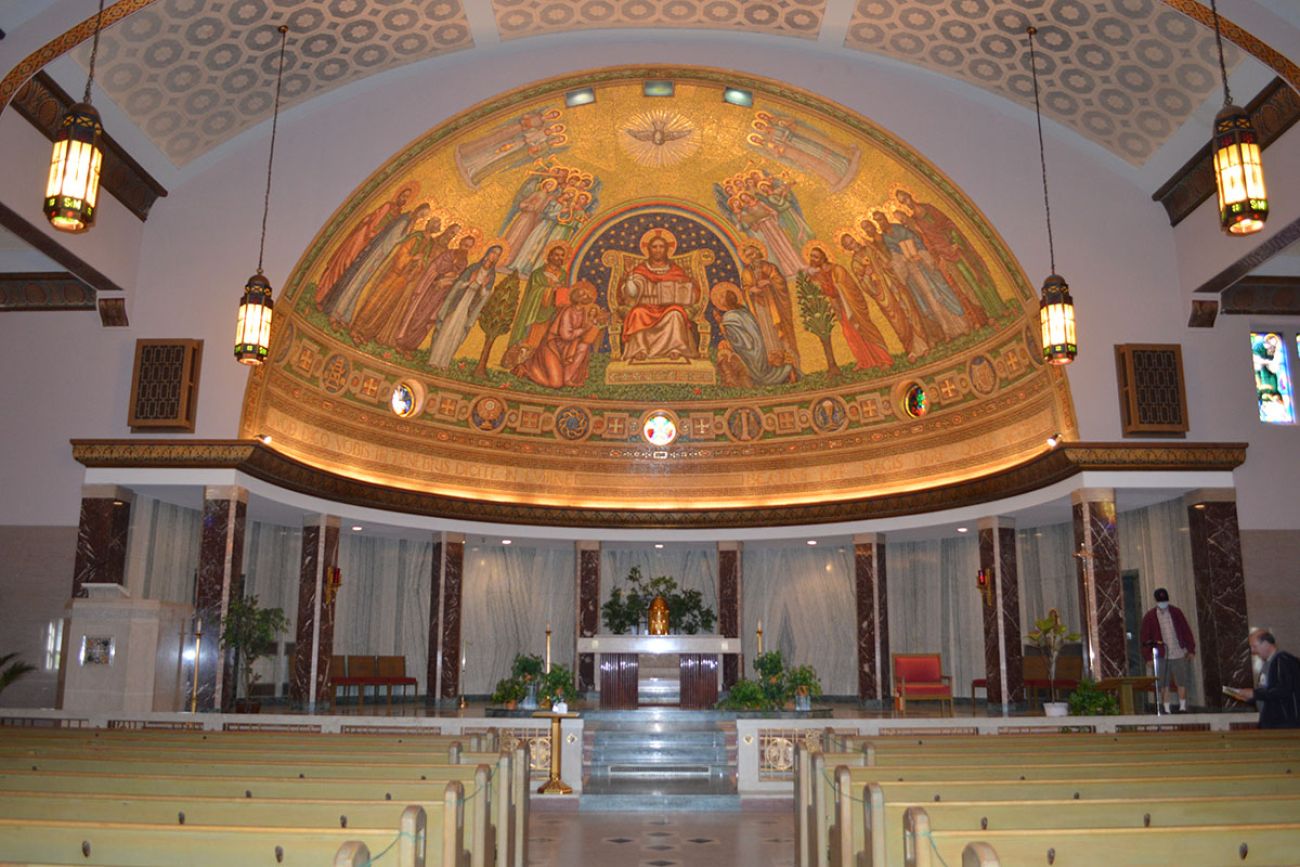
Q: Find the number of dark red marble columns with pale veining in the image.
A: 10